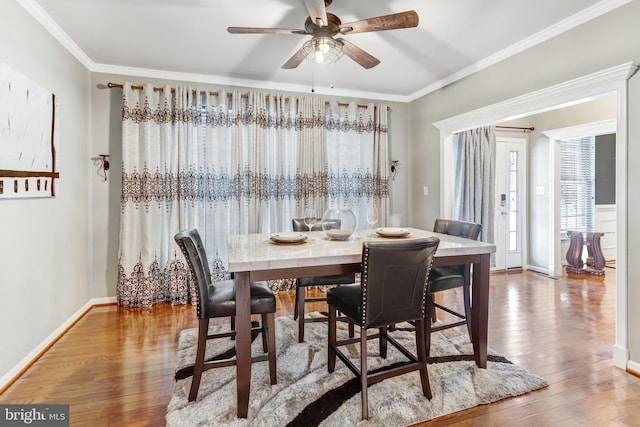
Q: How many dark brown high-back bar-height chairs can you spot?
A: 4